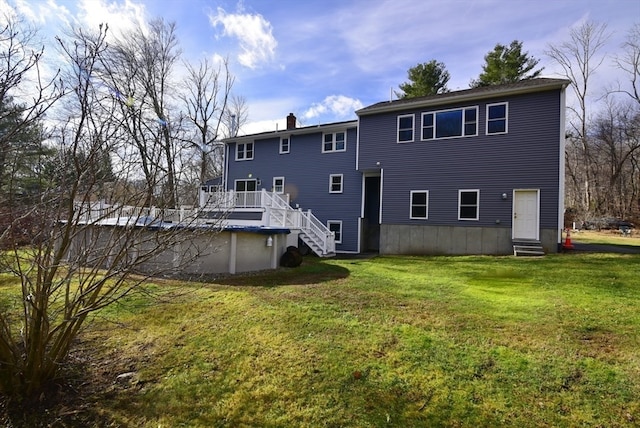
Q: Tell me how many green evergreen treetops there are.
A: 2